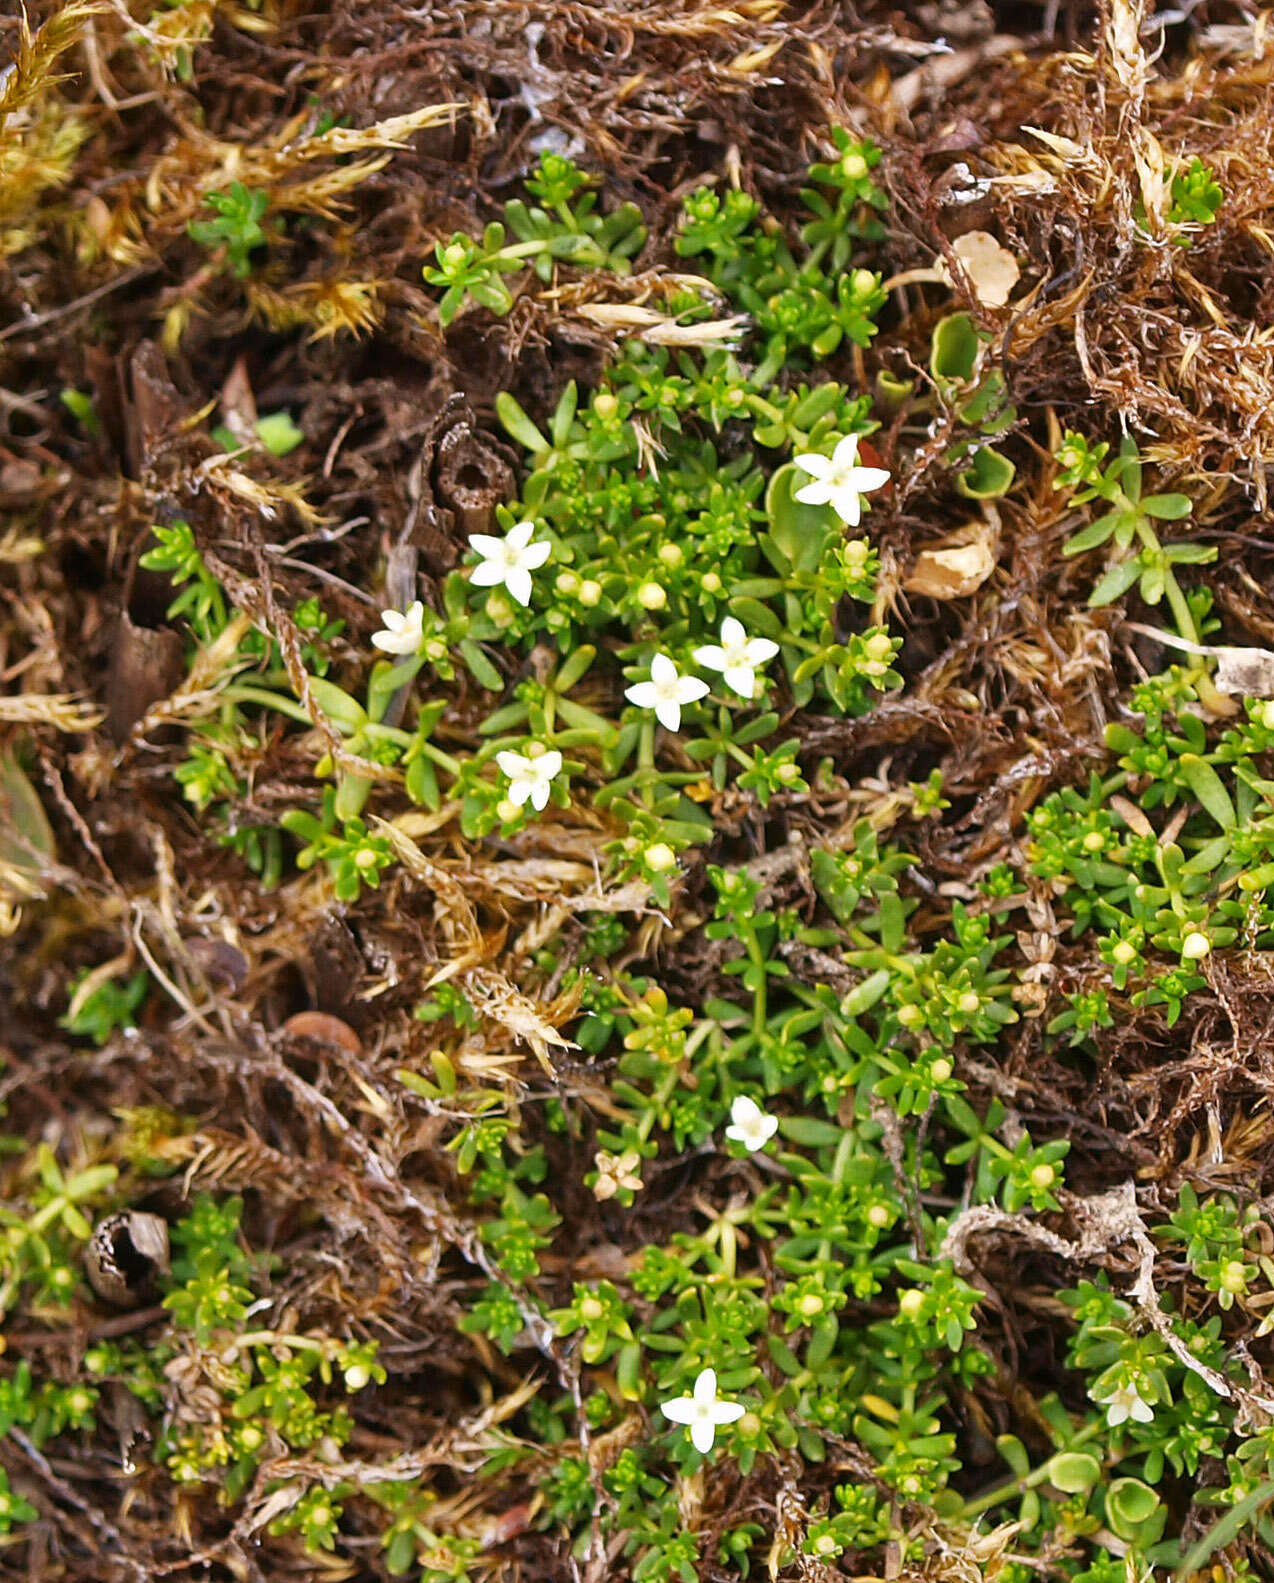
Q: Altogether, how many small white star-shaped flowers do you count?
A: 9